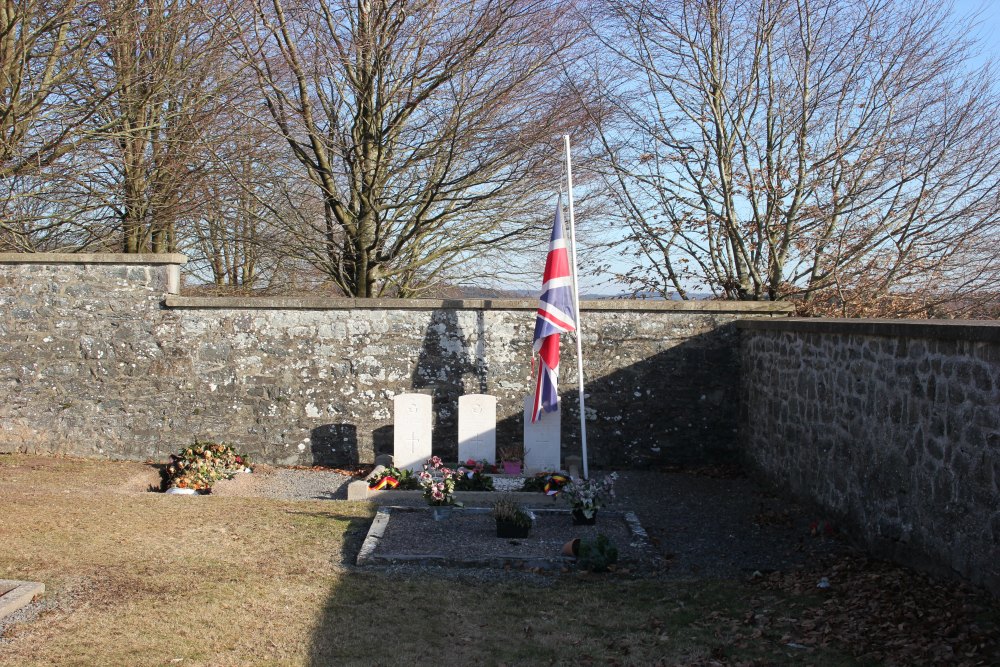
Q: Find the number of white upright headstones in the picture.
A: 3